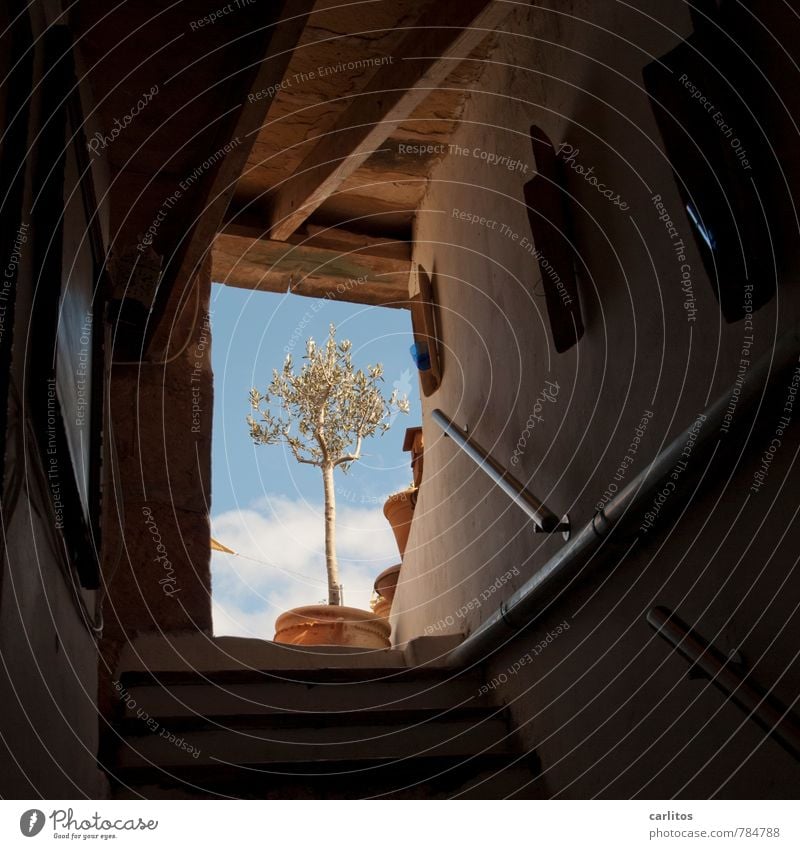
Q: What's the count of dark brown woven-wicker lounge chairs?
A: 0